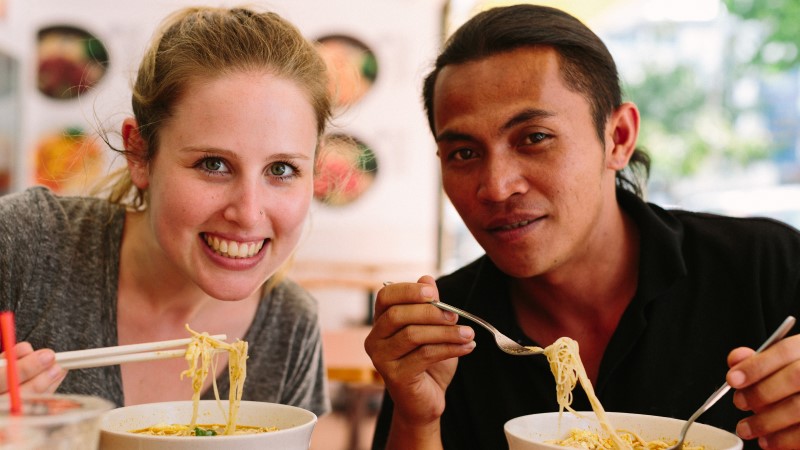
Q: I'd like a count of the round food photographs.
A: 4